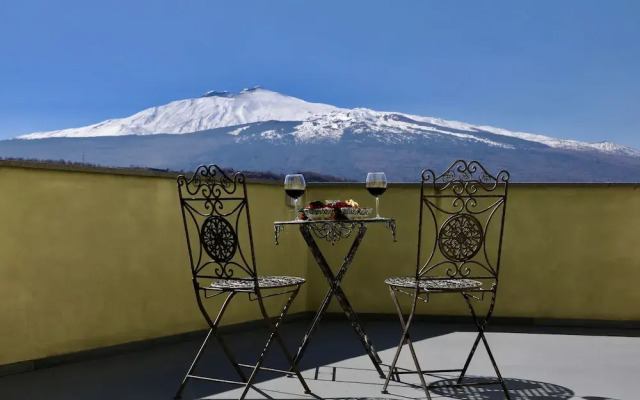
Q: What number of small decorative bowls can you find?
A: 2